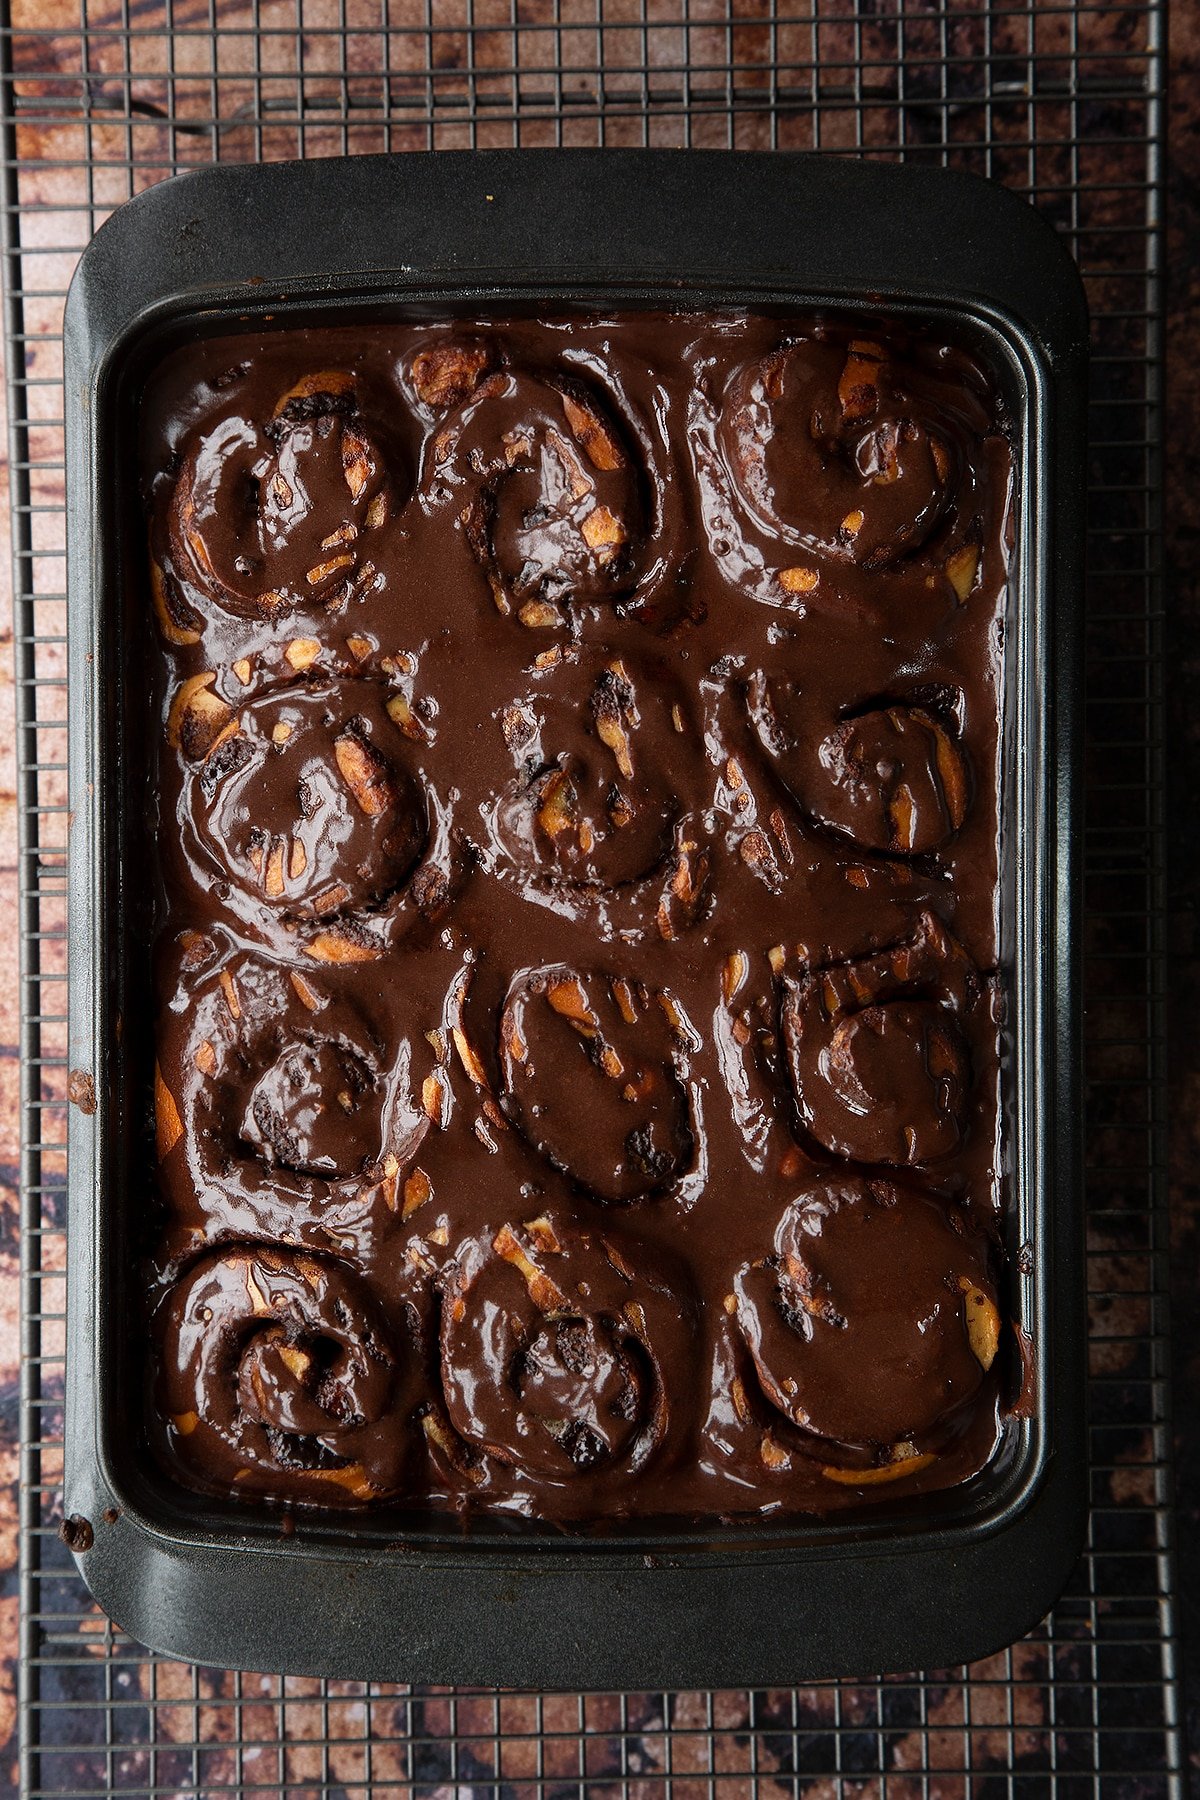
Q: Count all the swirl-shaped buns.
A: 12